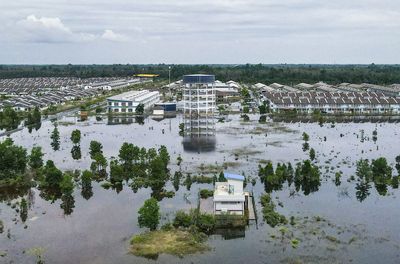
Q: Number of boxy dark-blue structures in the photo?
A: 1